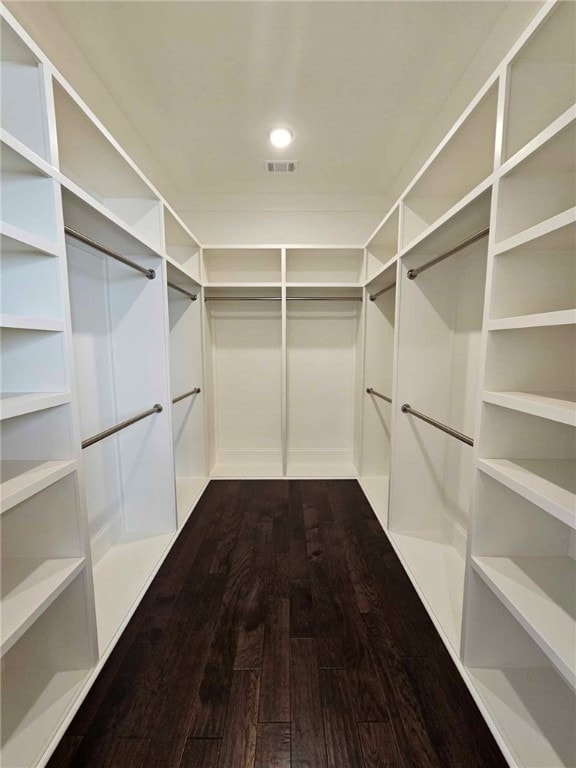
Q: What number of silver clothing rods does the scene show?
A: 10